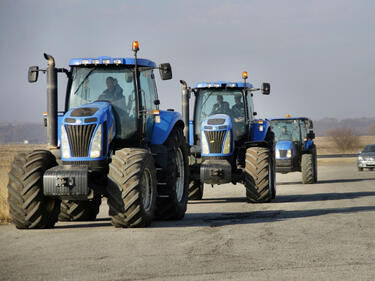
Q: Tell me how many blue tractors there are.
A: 3